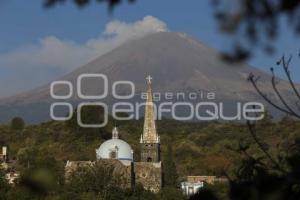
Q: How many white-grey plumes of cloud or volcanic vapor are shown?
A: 1